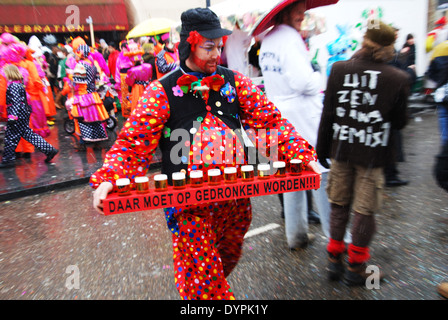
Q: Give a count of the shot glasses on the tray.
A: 11